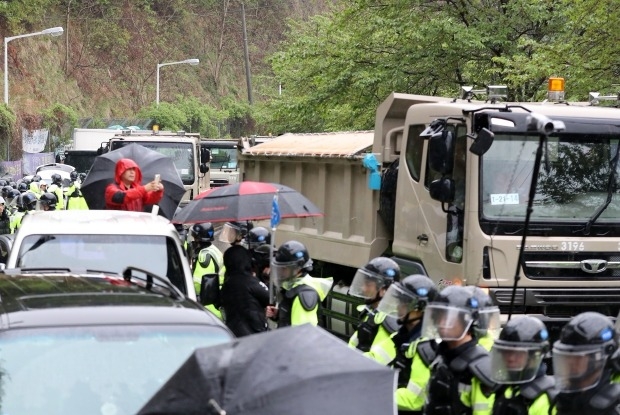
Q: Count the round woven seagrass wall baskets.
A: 0